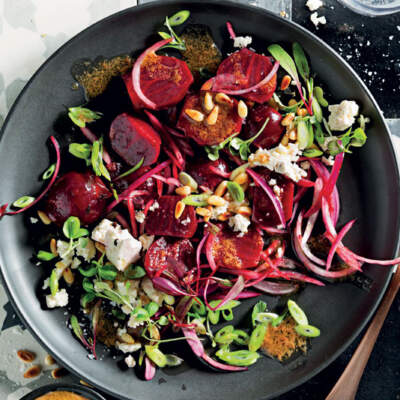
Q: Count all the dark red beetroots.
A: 11